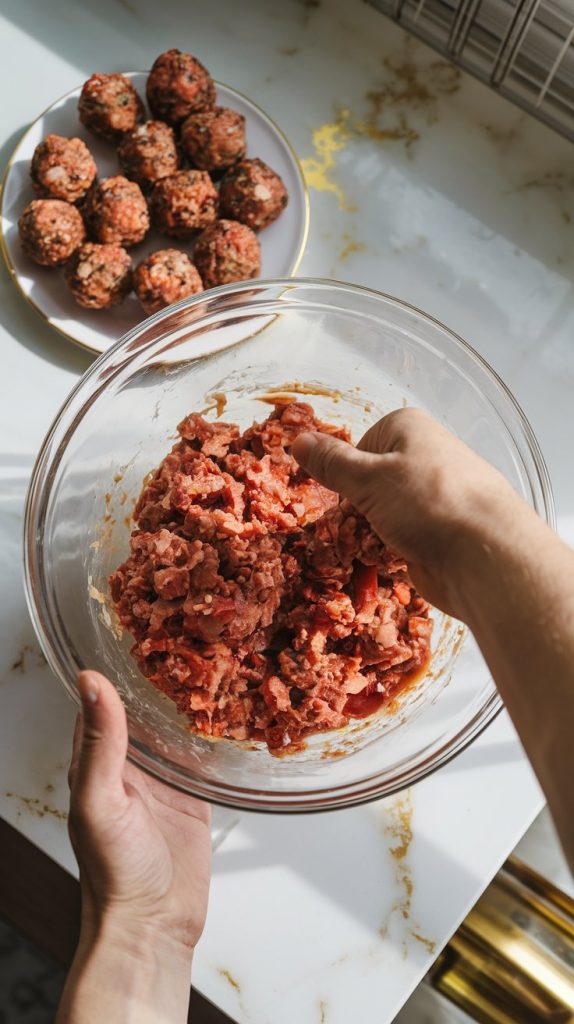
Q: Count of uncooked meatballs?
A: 12